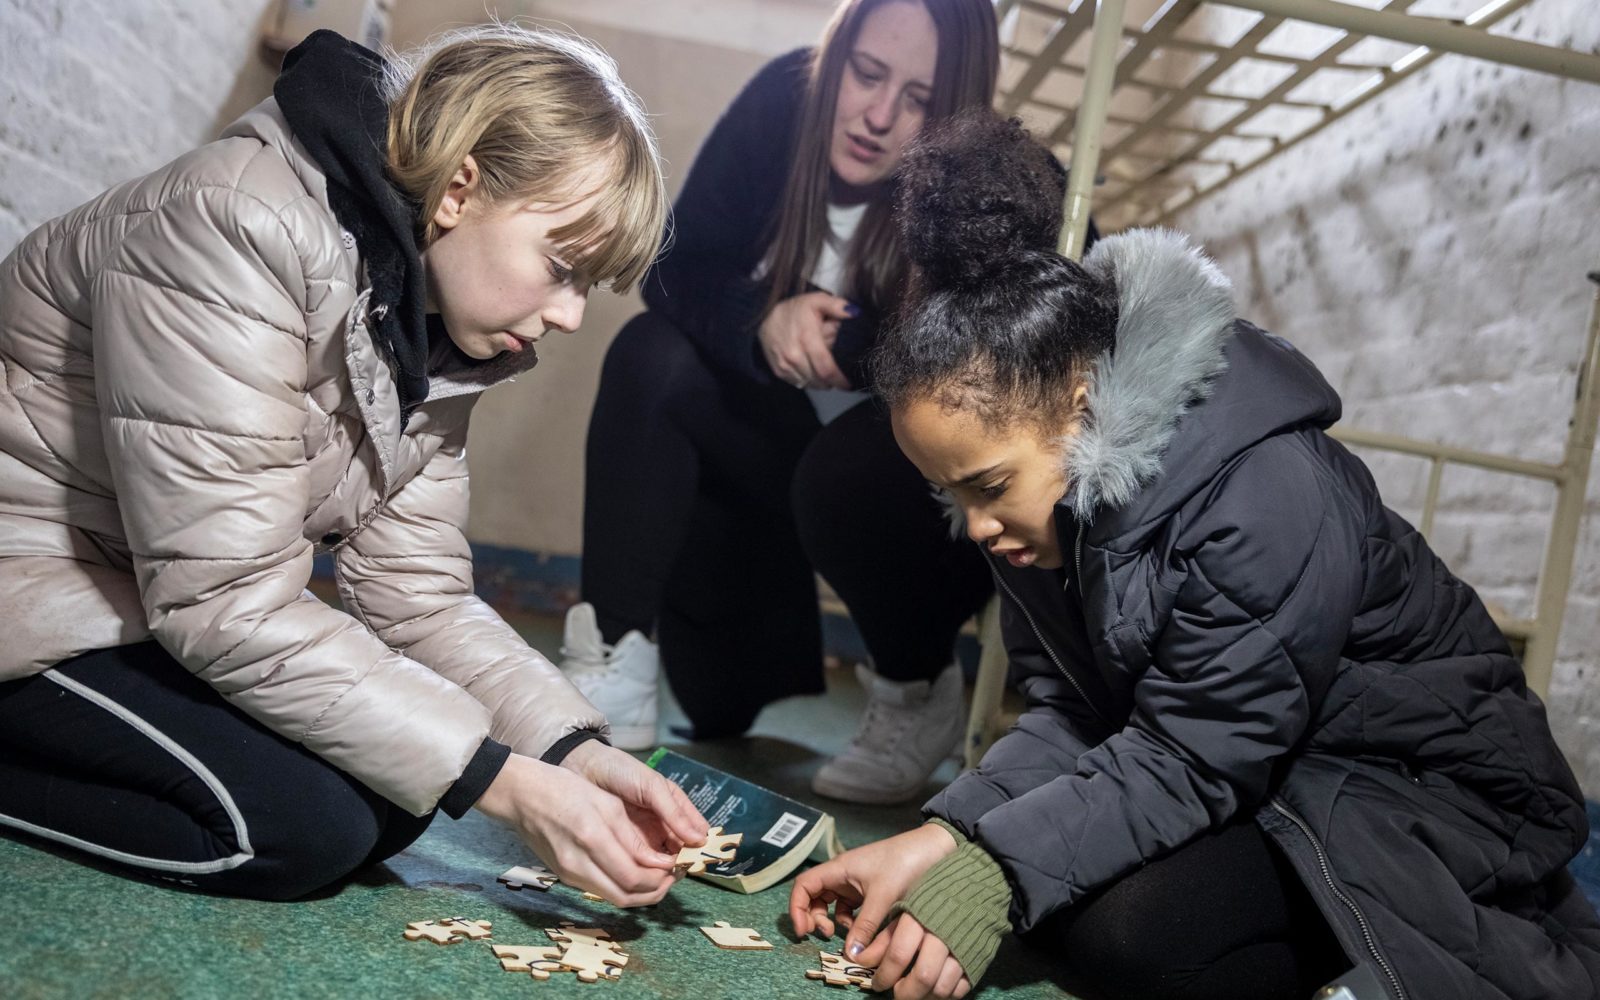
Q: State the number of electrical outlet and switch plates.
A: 0